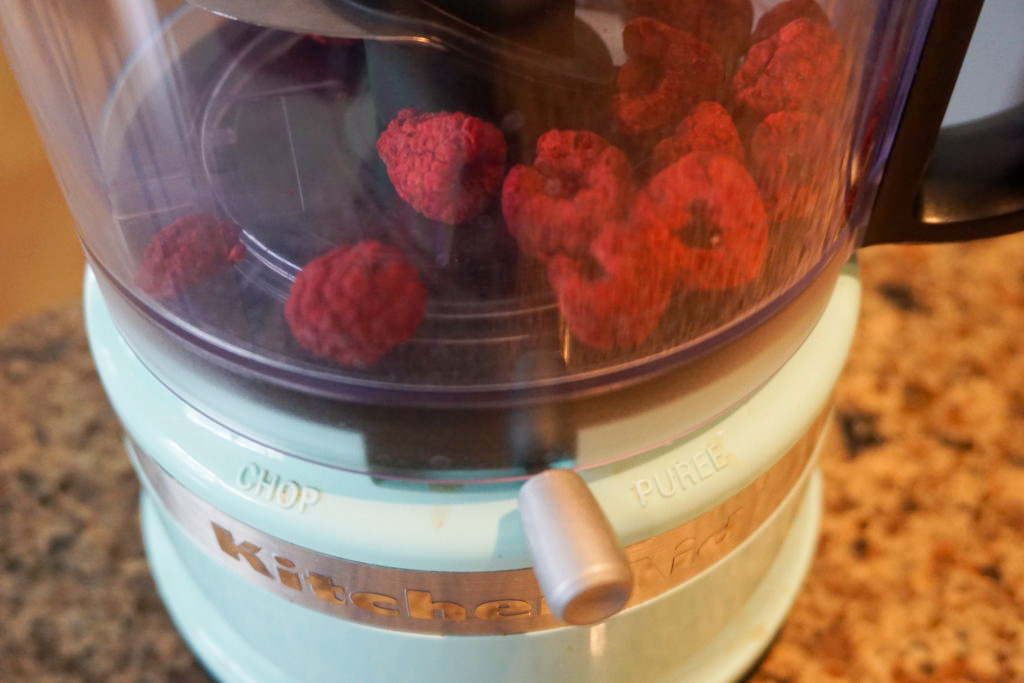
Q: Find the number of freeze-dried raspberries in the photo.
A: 12